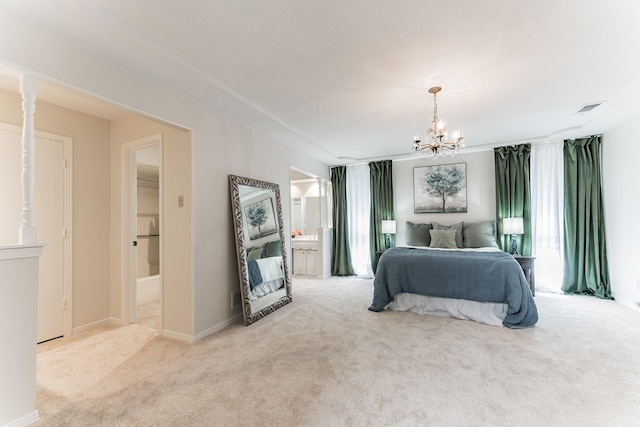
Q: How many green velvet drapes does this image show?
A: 4